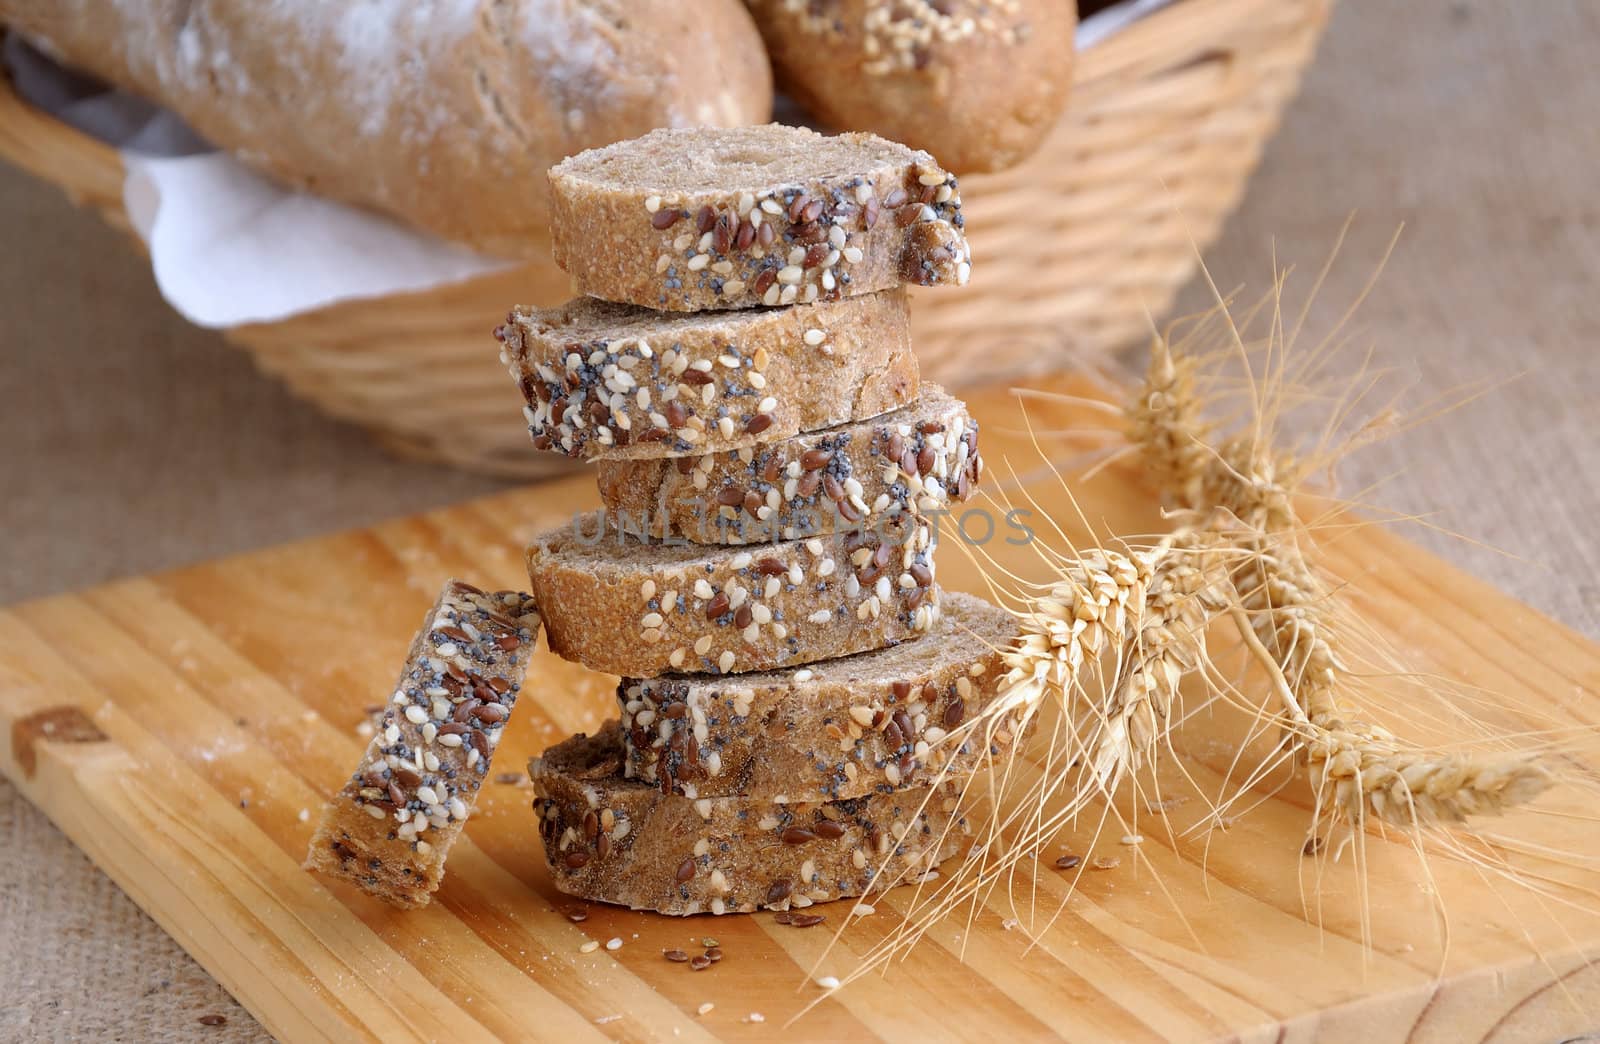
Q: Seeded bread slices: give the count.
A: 7